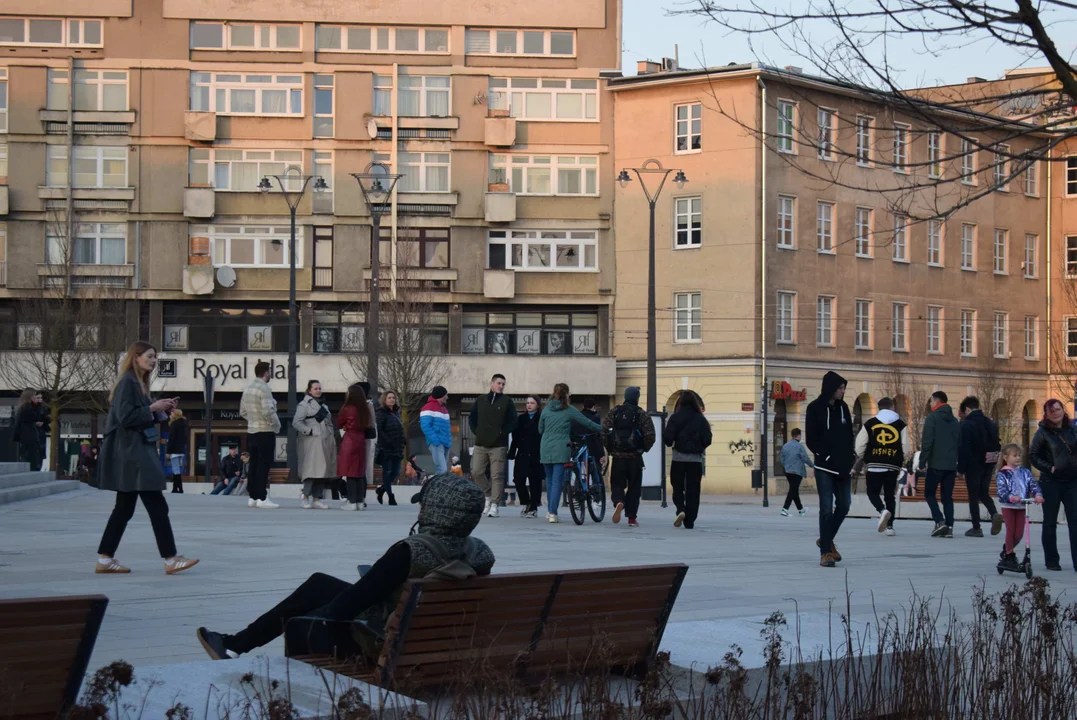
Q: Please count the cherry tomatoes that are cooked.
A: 0